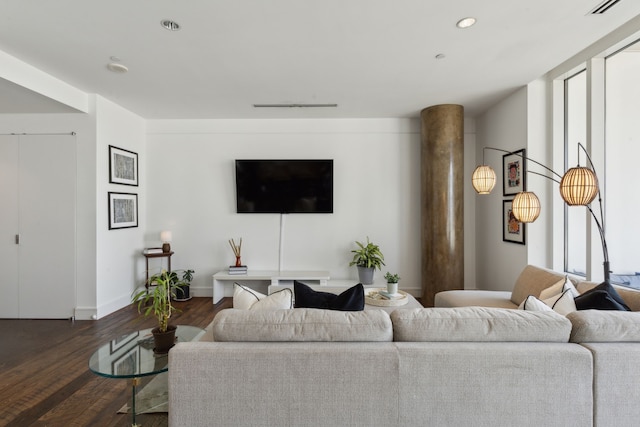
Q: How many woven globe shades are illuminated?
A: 3